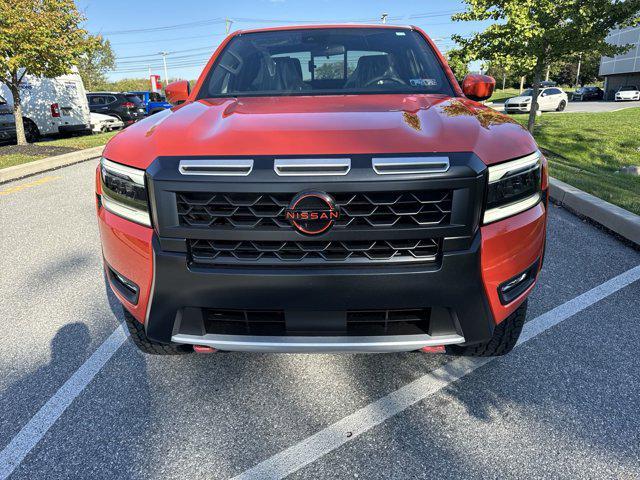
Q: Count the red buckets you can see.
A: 0